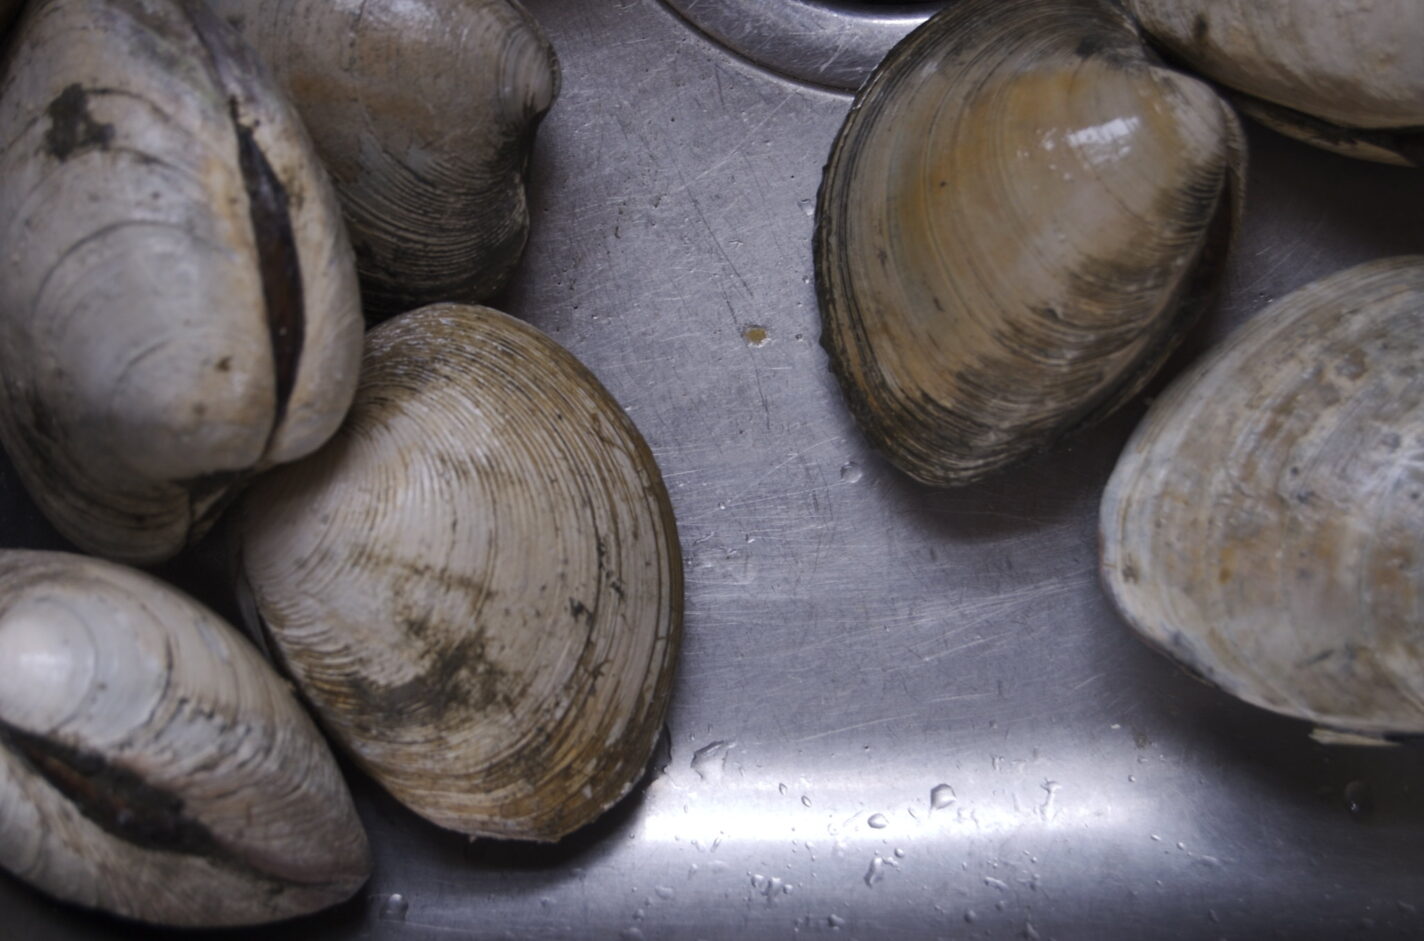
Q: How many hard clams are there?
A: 7